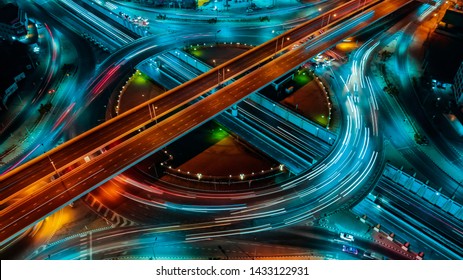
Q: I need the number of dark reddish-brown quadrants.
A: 4